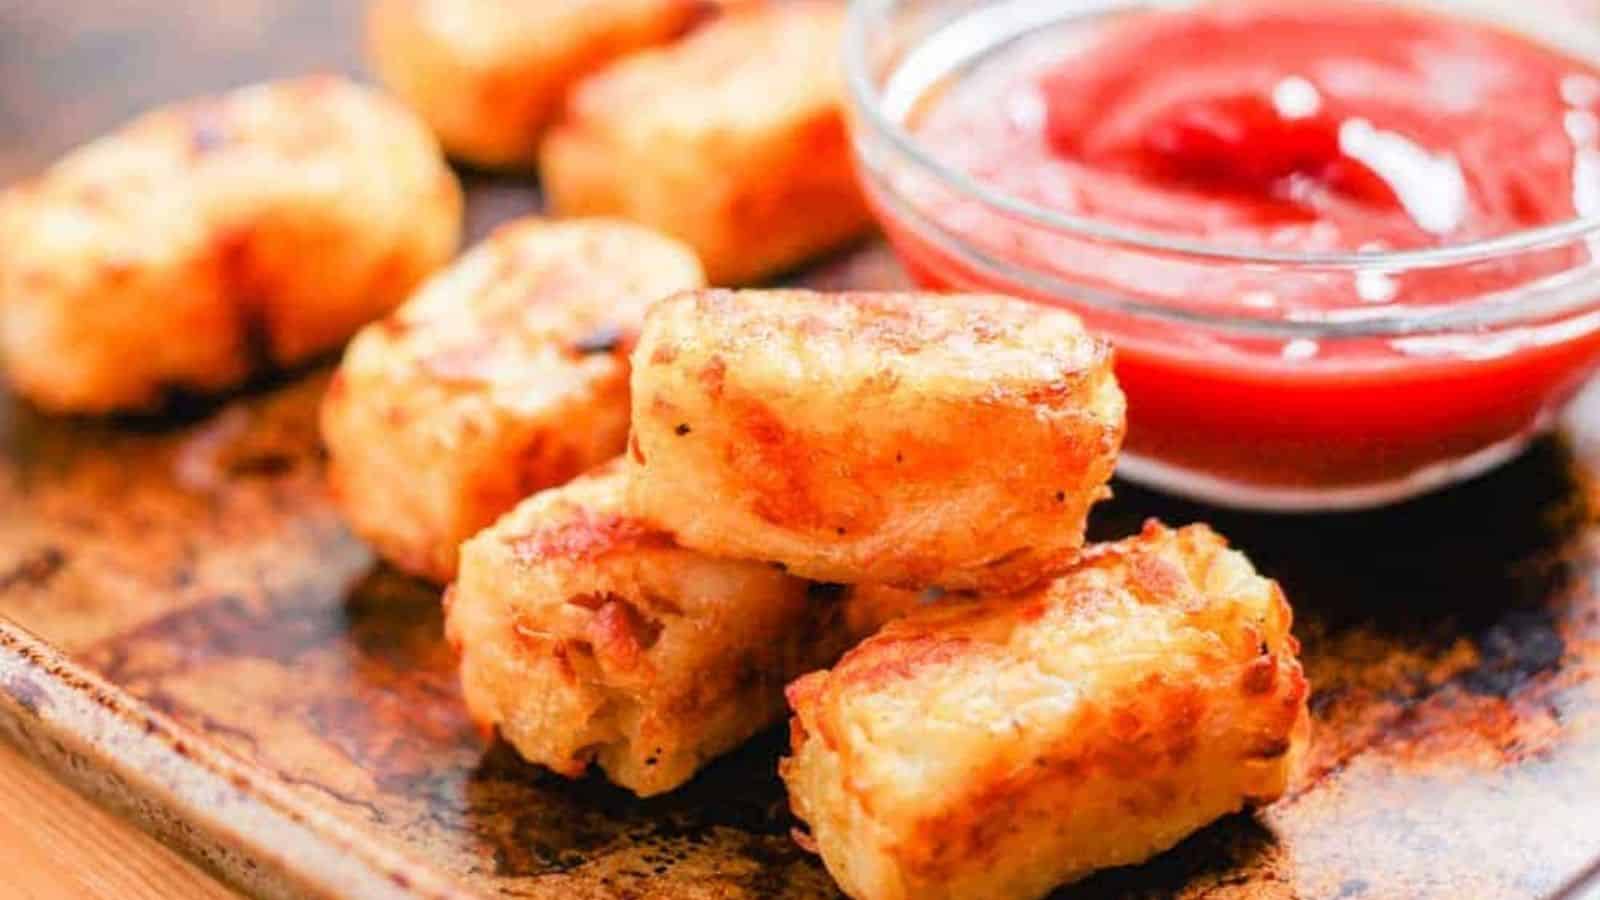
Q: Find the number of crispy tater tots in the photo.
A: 7